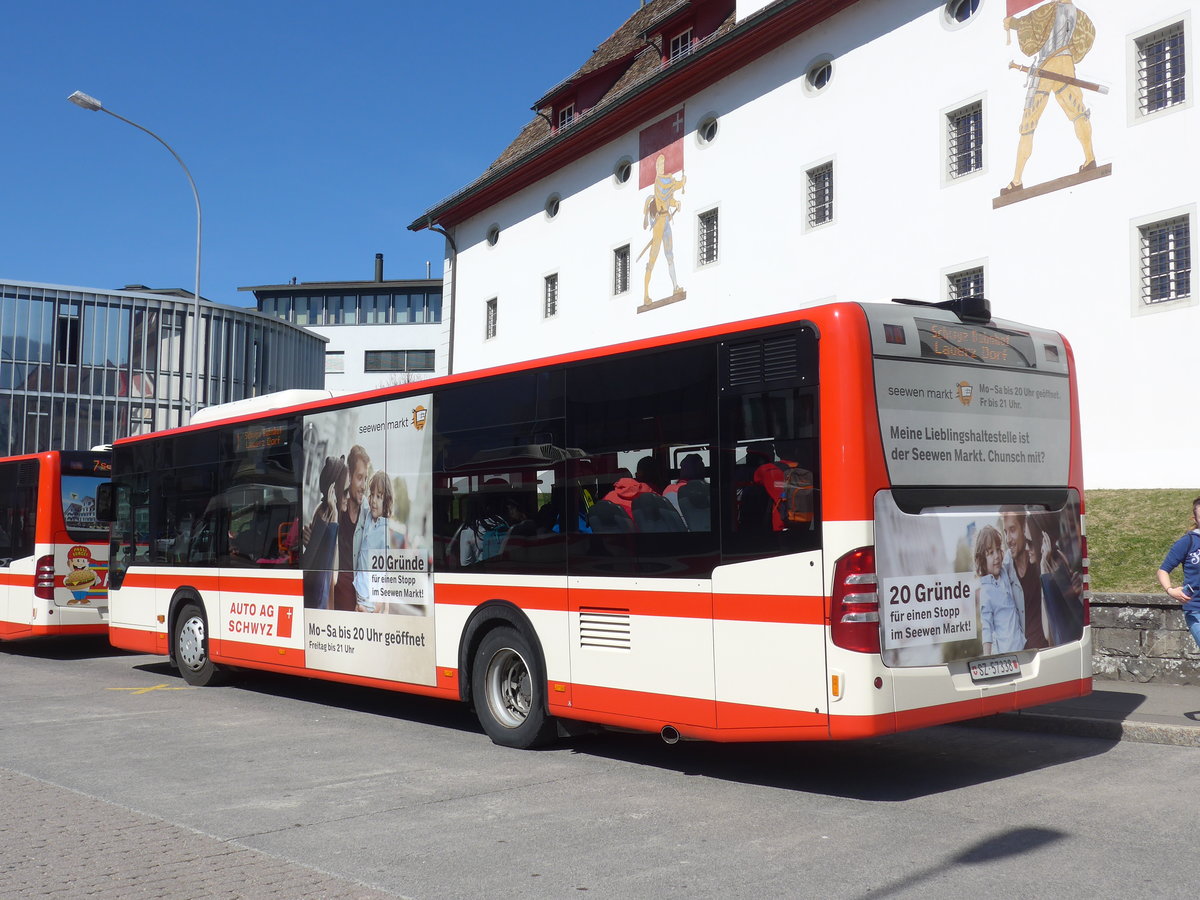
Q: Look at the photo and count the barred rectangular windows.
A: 9